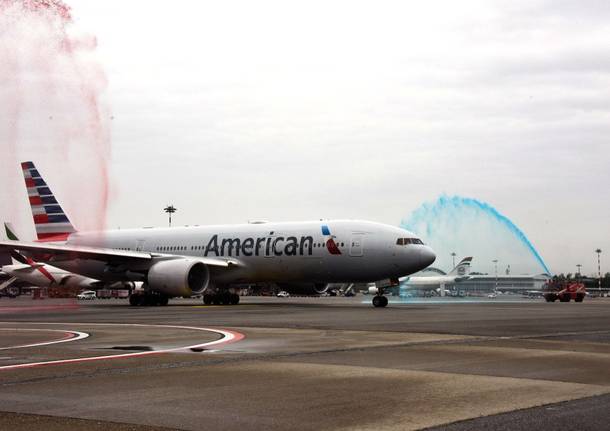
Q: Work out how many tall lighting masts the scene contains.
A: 5